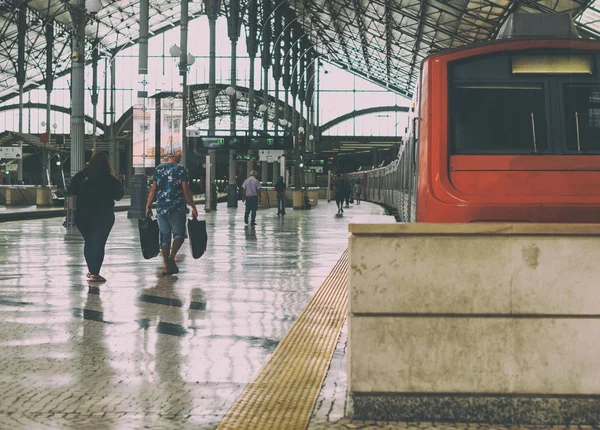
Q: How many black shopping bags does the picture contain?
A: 2